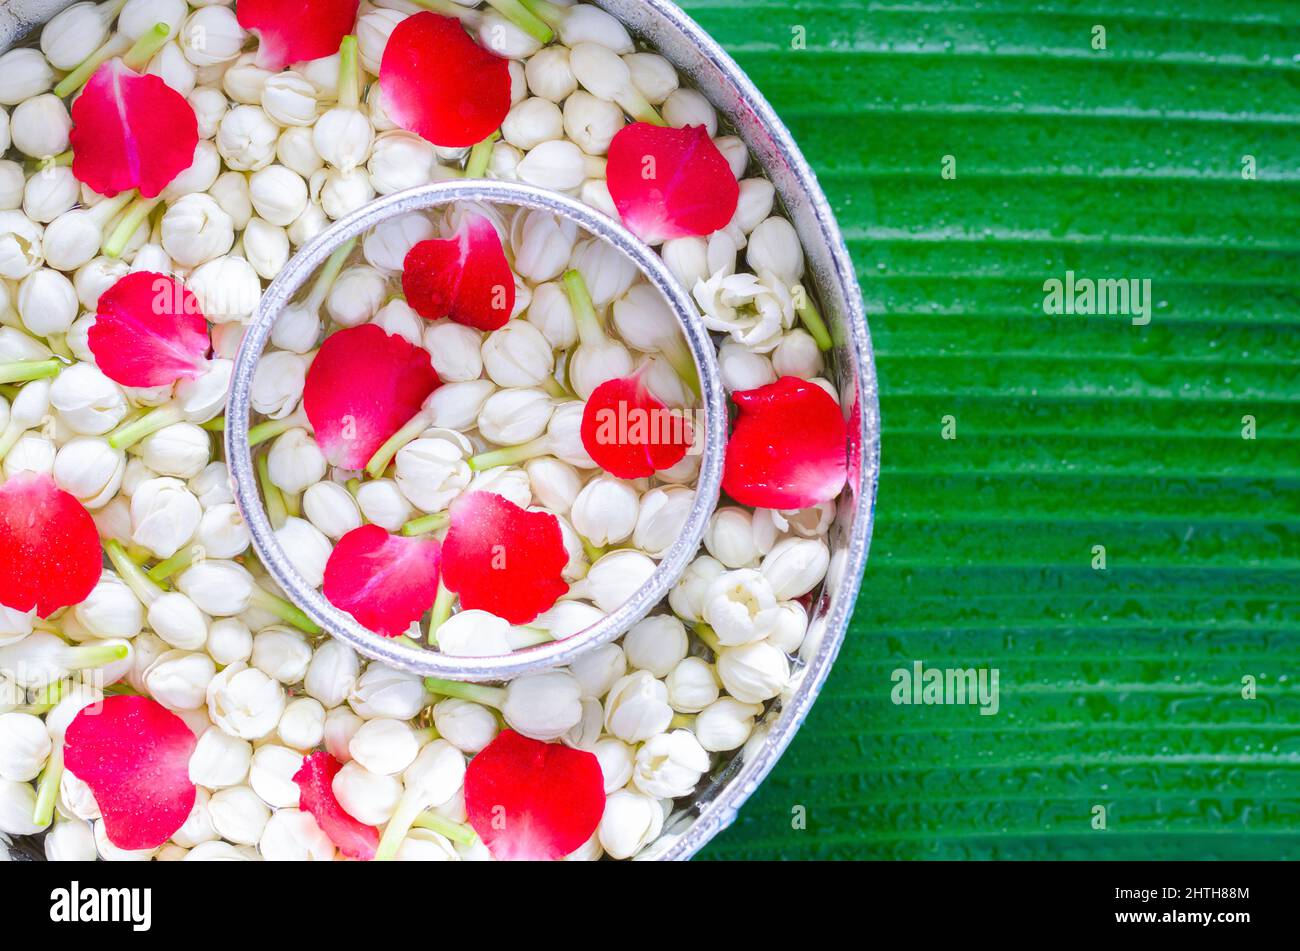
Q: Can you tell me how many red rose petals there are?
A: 15